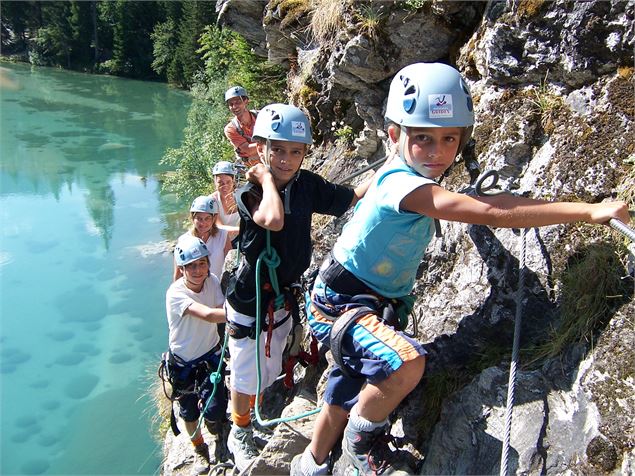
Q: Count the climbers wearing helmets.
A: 6